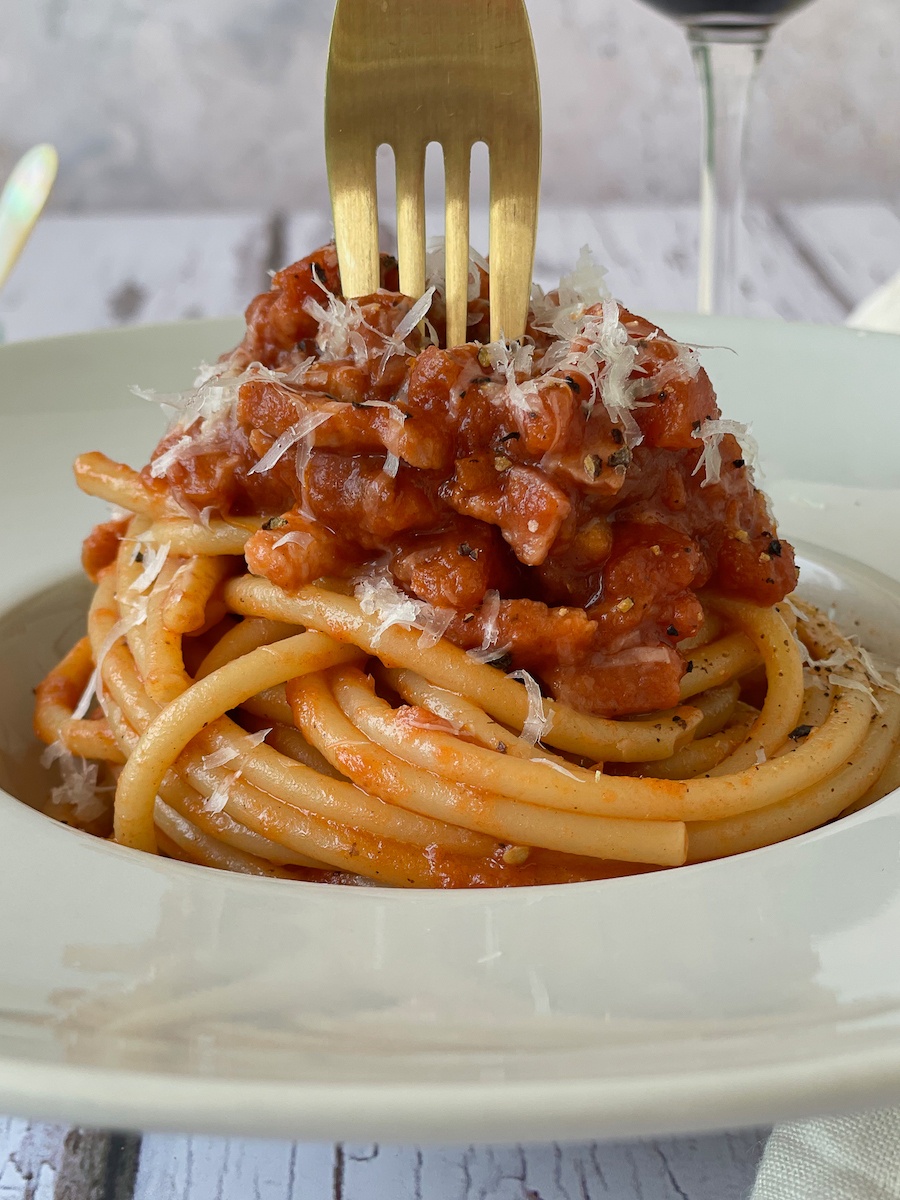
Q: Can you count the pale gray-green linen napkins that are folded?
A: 1